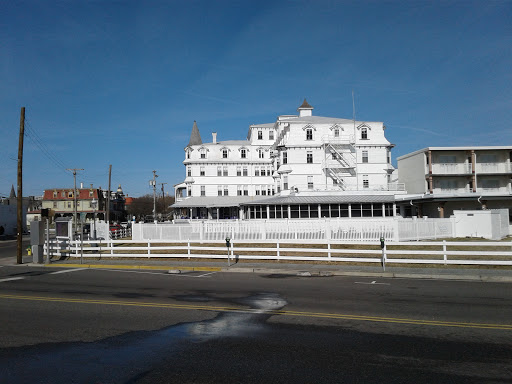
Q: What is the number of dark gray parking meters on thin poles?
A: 2